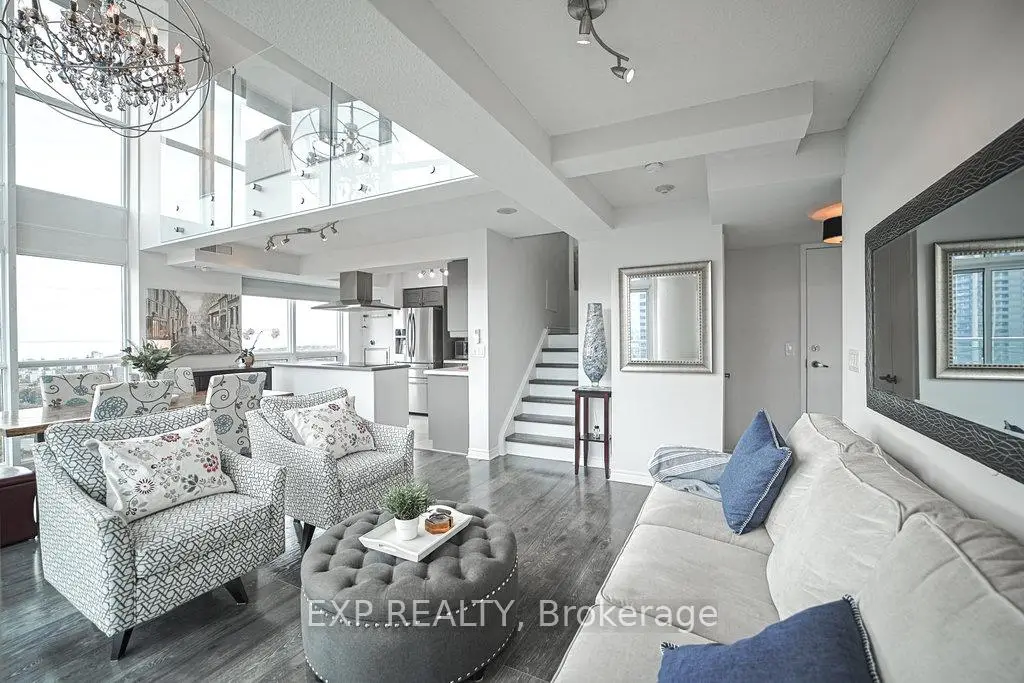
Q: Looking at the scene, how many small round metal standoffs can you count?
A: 11